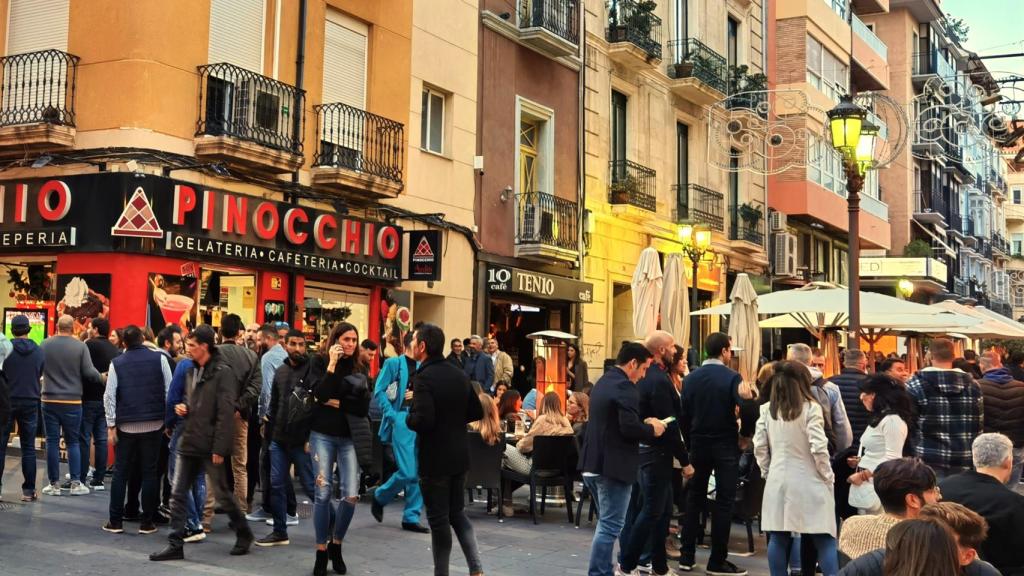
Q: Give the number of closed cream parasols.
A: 3